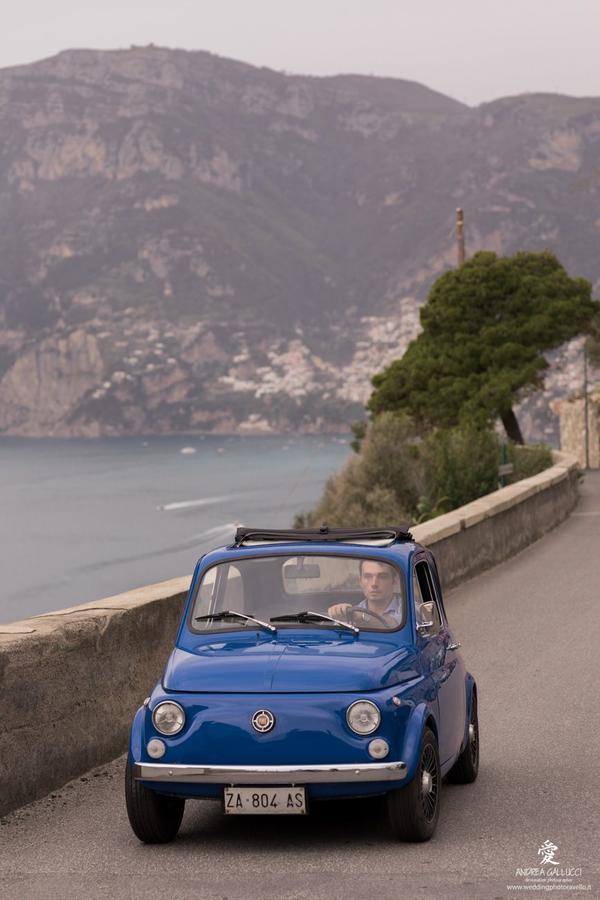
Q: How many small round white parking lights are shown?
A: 2